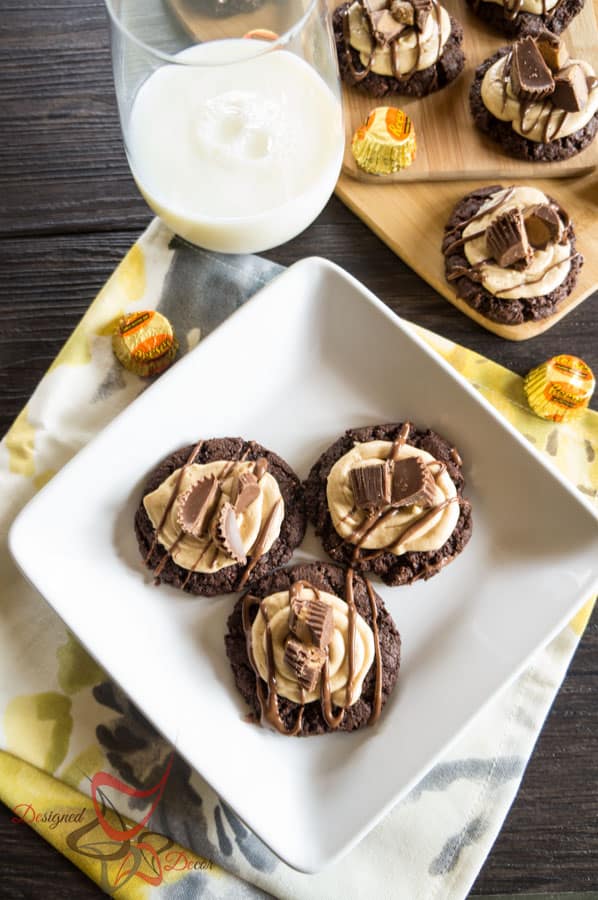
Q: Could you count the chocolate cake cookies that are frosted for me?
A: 7